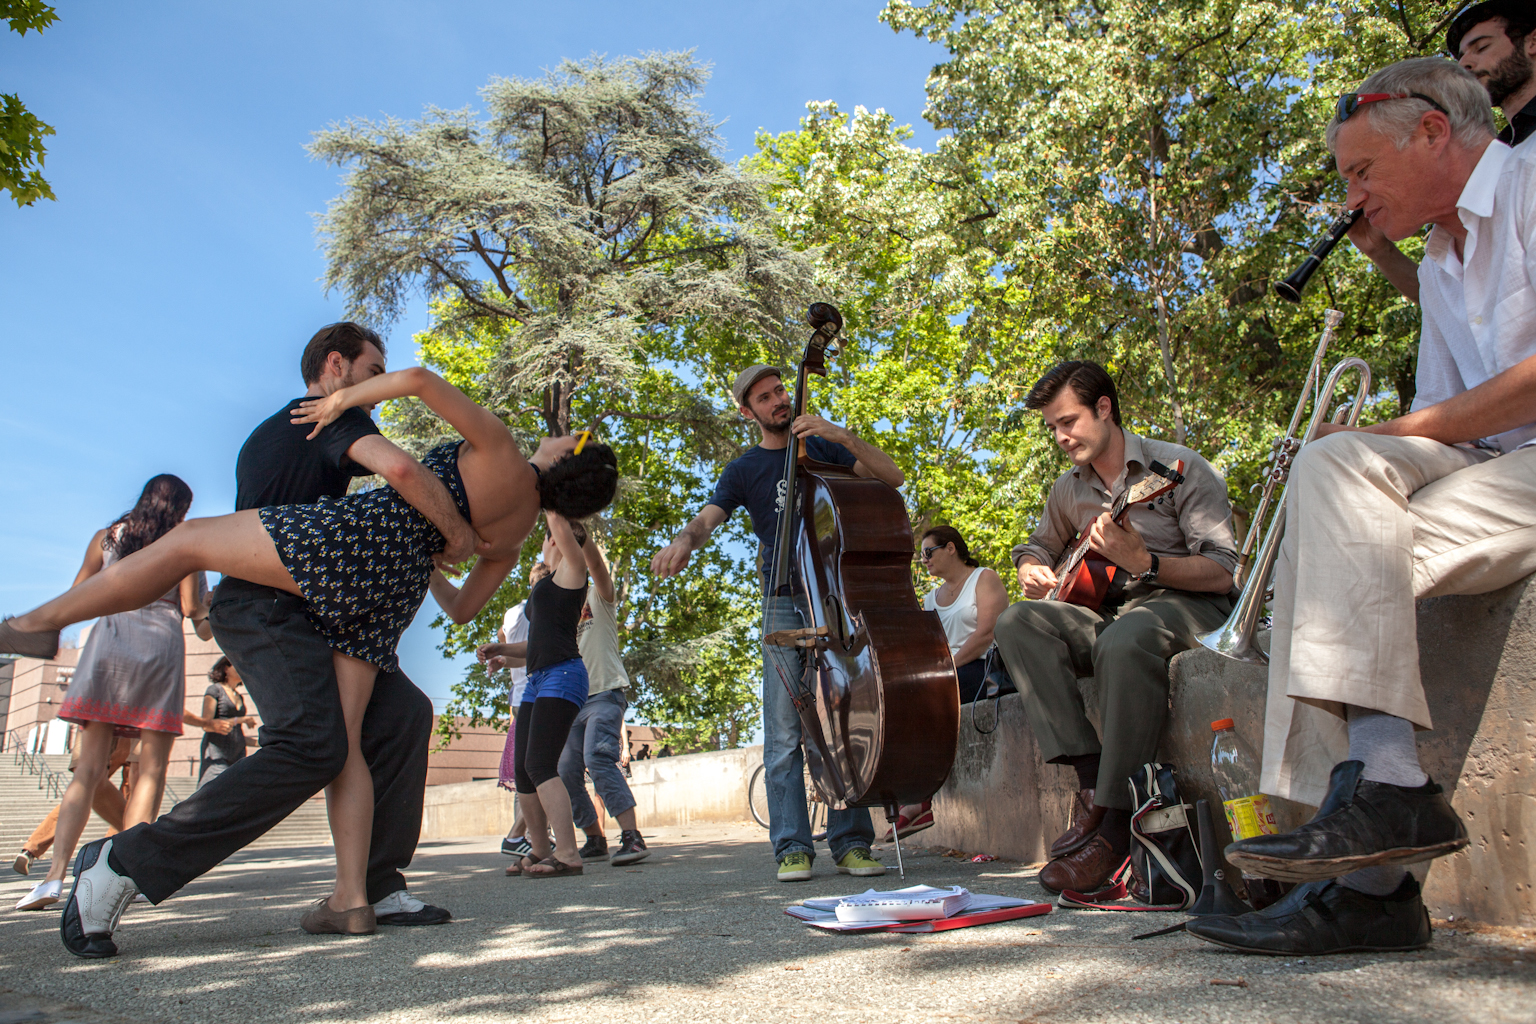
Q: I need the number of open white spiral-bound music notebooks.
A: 1